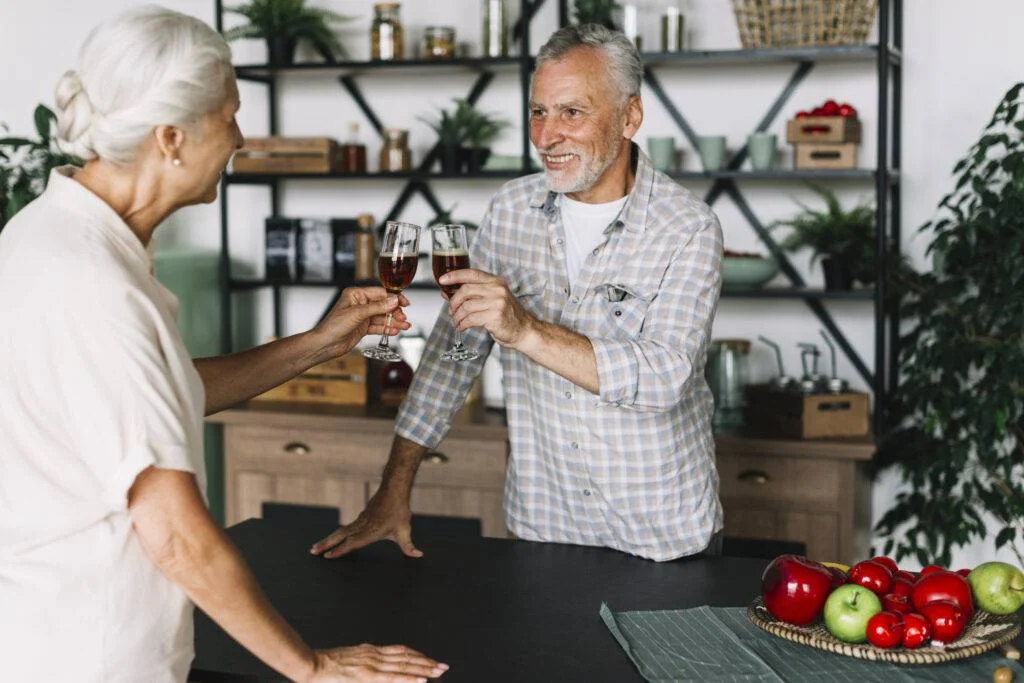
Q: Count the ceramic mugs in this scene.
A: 3